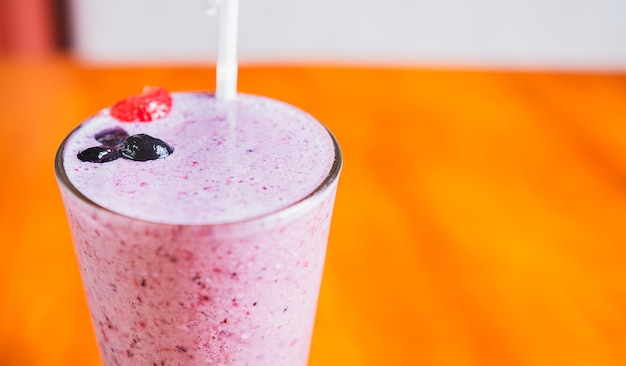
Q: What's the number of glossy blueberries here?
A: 3